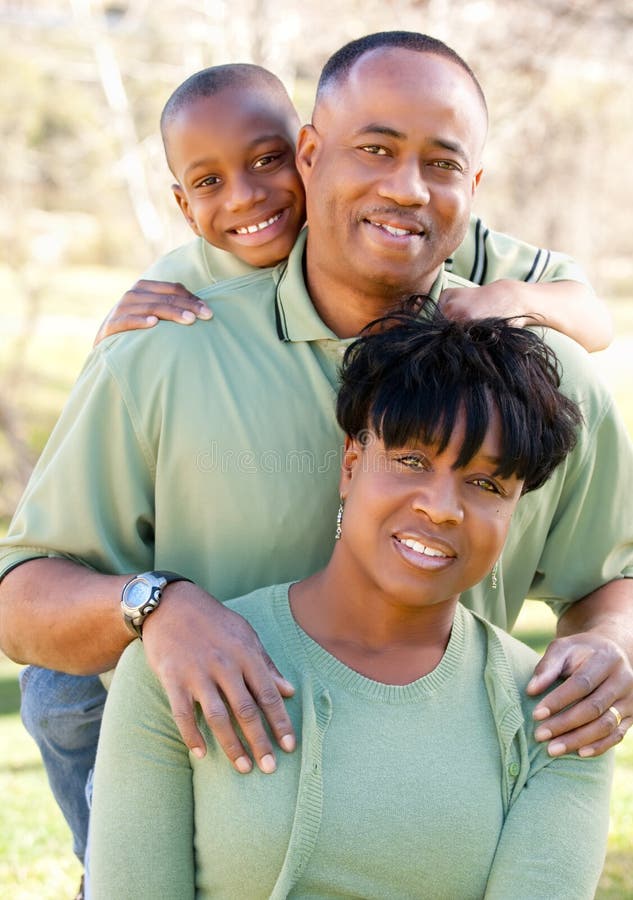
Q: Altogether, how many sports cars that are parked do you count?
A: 0